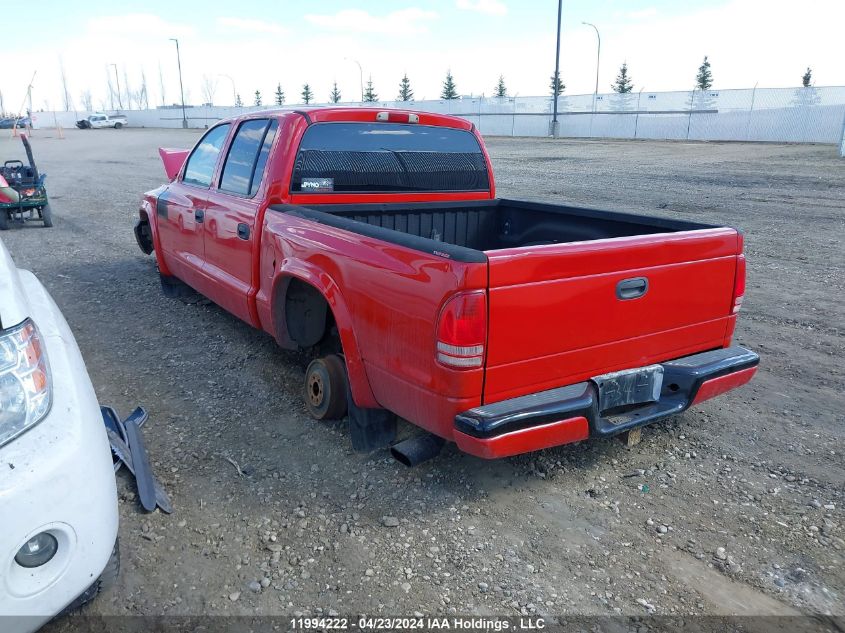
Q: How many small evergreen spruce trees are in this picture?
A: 13